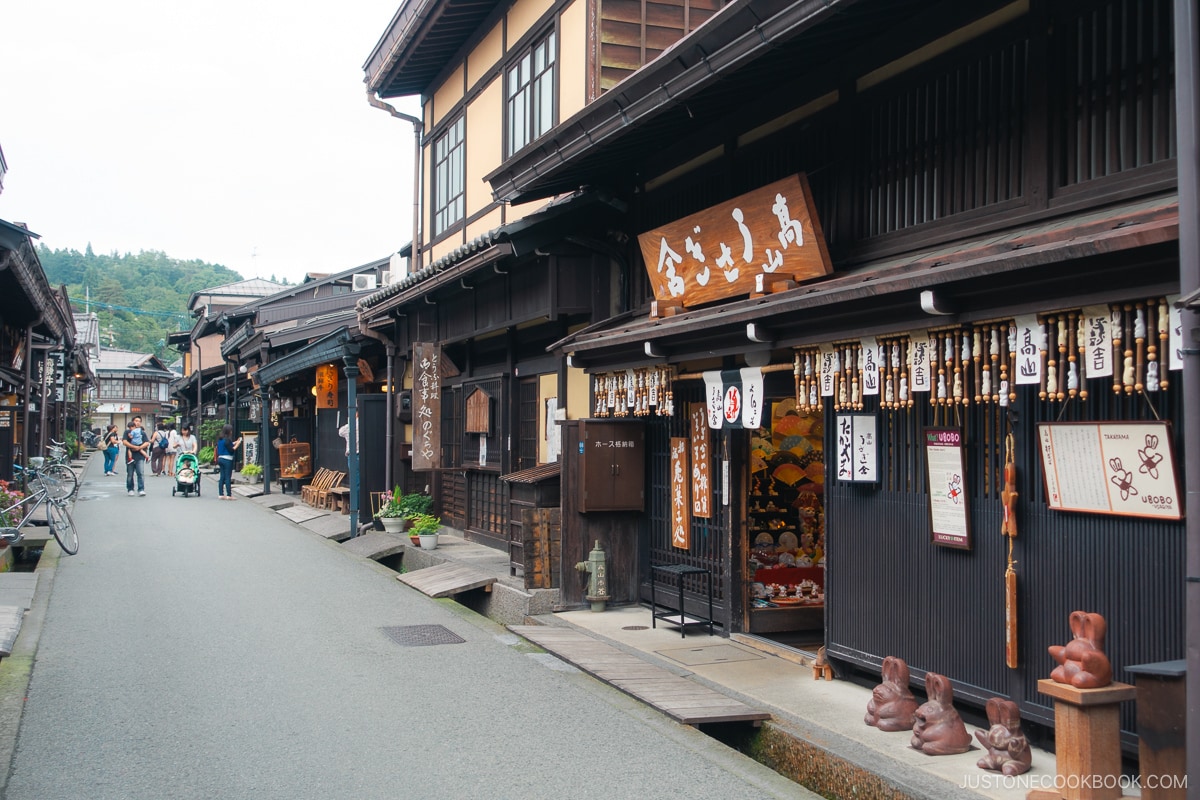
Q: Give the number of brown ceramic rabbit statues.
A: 4